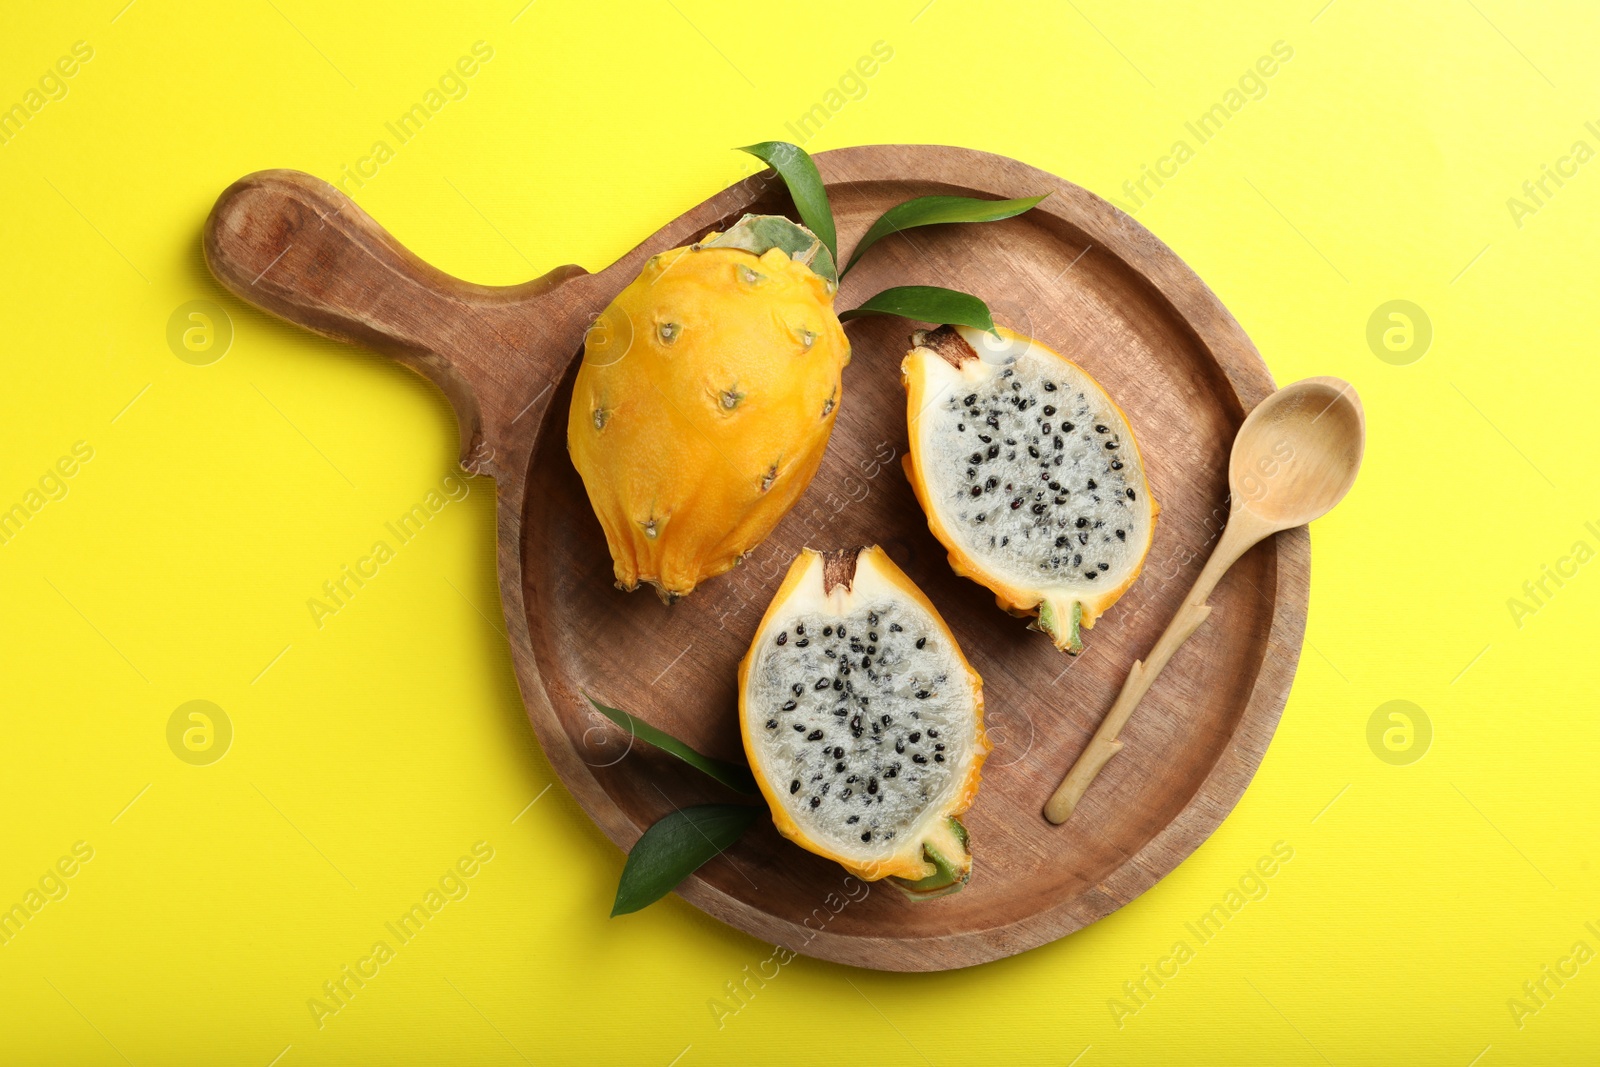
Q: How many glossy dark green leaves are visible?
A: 5